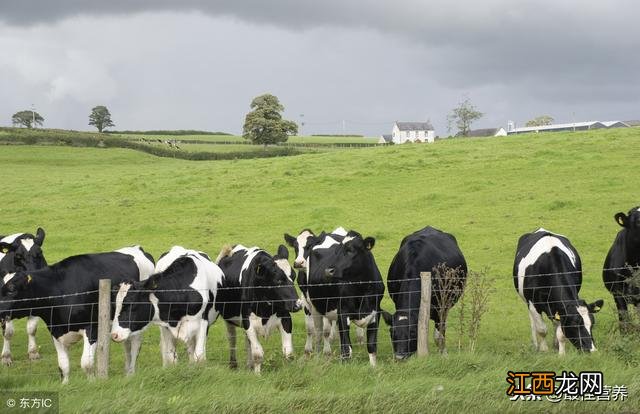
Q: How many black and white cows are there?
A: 9